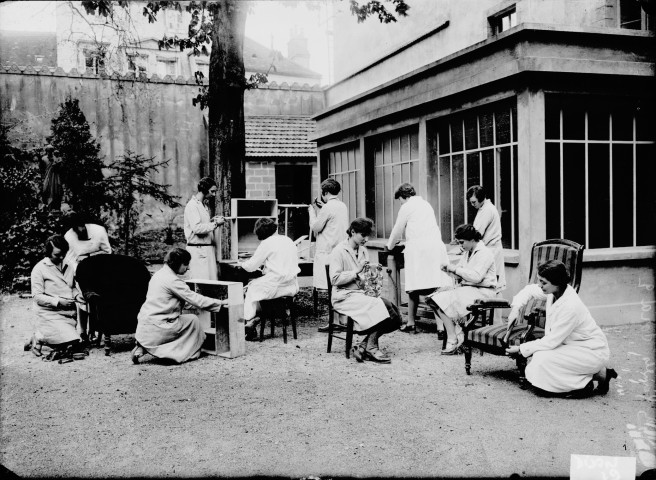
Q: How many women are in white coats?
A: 11